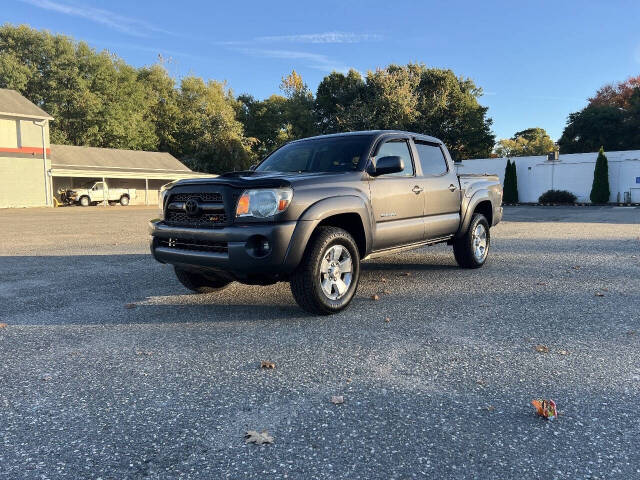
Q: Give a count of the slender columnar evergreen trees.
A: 3